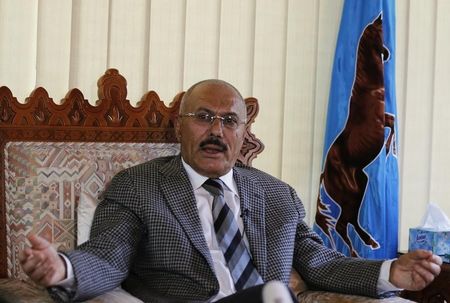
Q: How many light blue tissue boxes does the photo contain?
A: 1